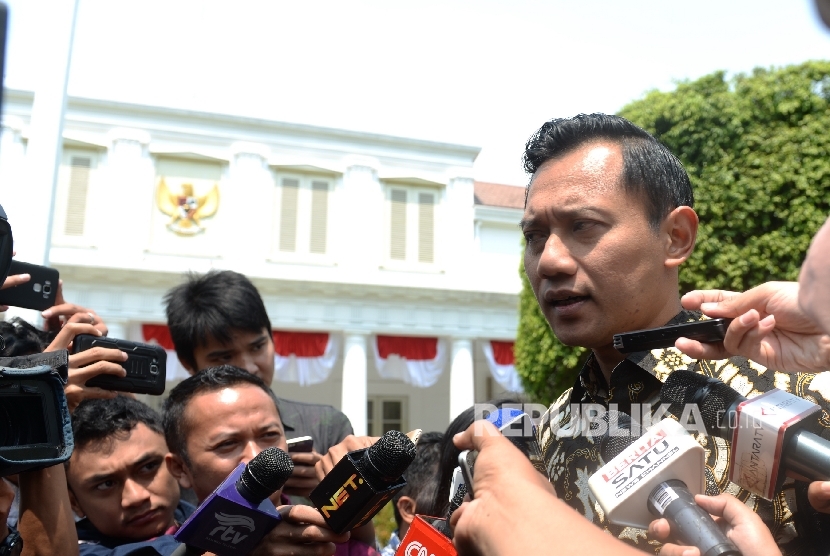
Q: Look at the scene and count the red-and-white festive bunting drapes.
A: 4